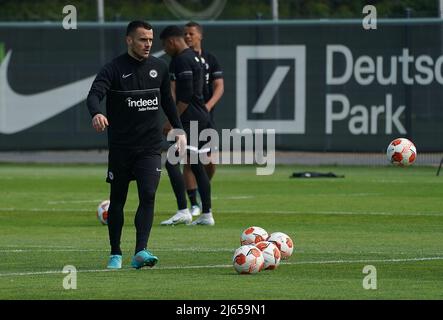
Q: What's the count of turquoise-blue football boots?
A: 2